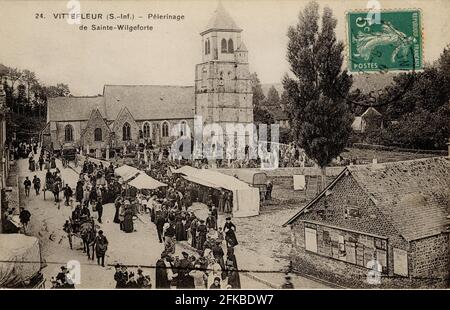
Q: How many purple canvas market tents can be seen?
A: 0